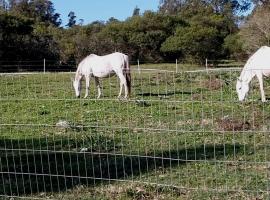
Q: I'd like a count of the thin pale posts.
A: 4